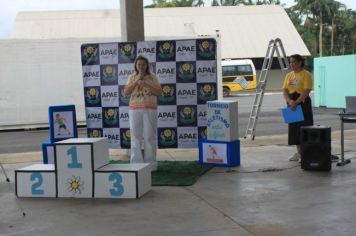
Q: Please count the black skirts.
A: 1